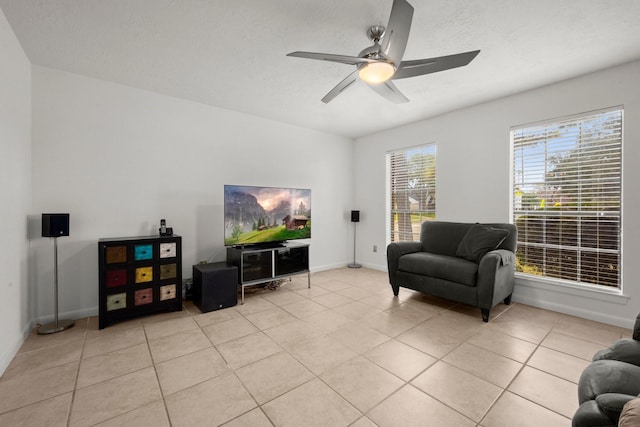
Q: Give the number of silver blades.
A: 5